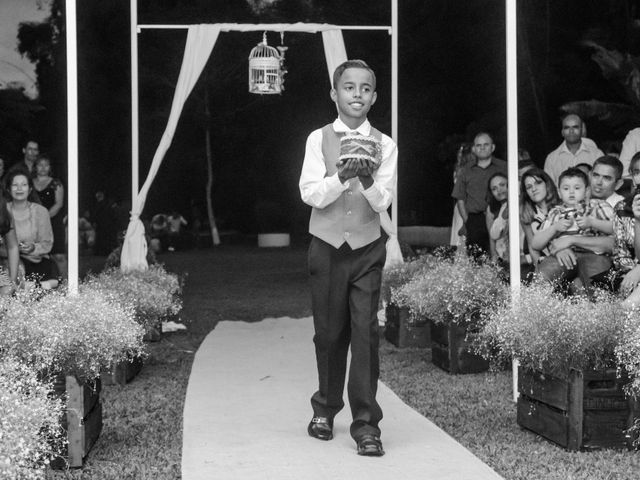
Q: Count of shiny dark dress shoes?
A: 2